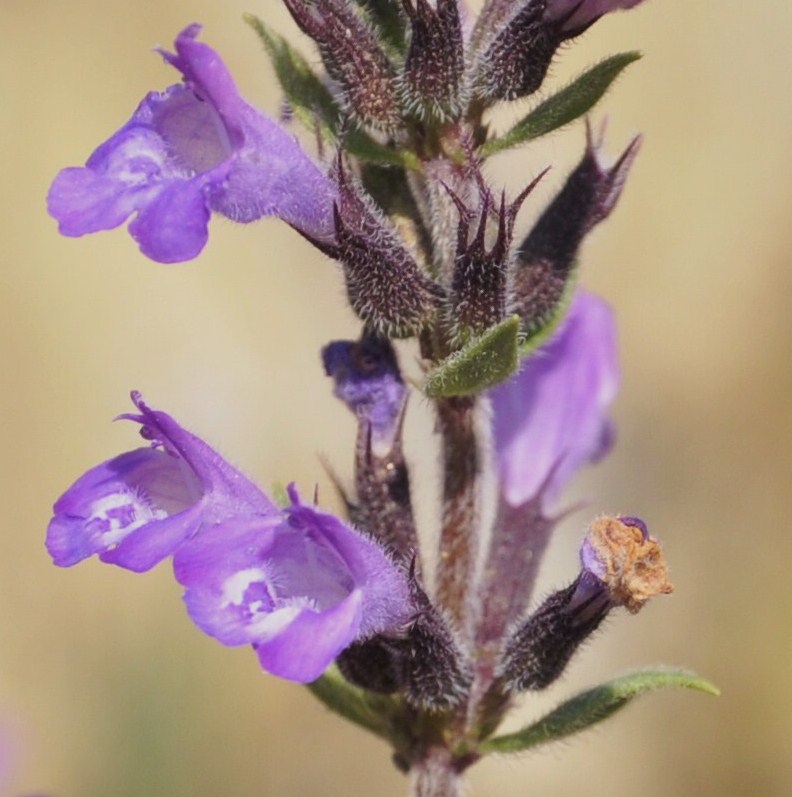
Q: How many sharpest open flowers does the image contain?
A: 3